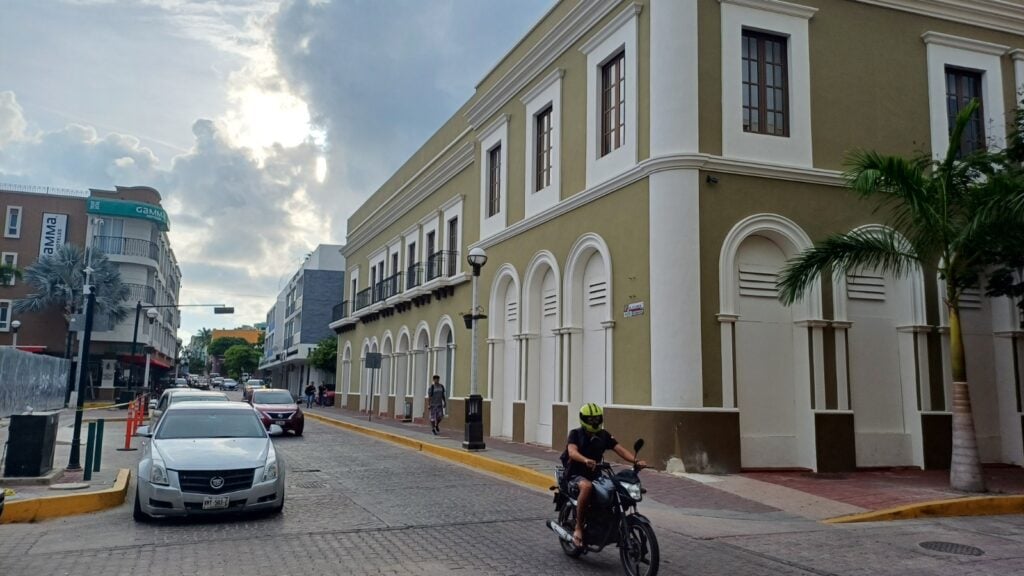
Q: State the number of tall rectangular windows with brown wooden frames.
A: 5